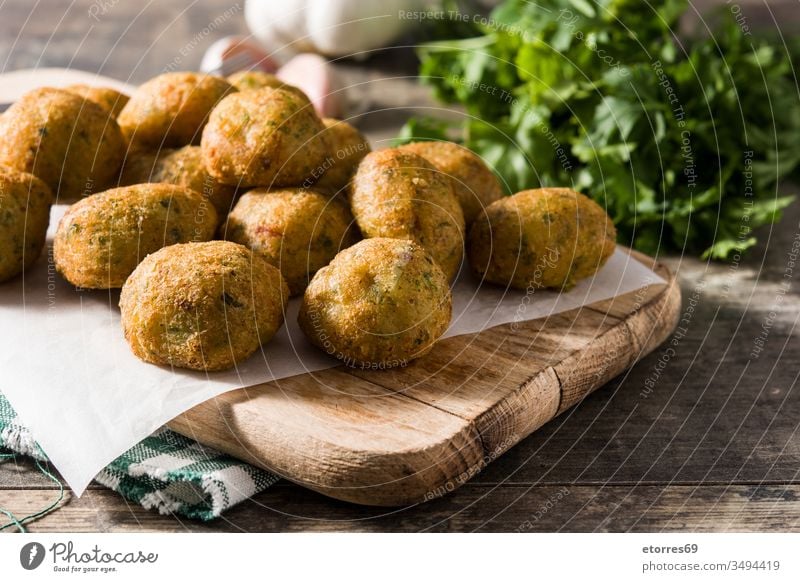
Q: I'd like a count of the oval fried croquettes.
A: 15